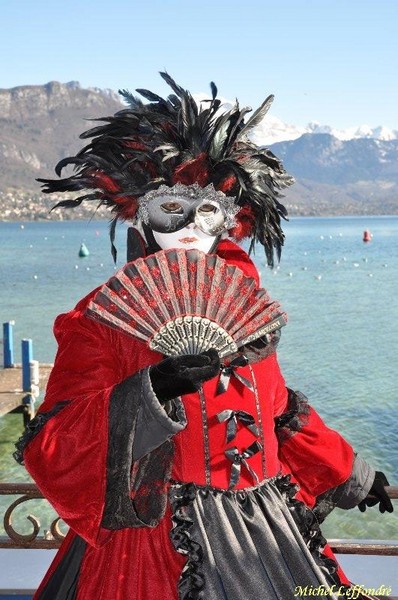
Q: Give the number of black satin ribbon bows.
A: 3